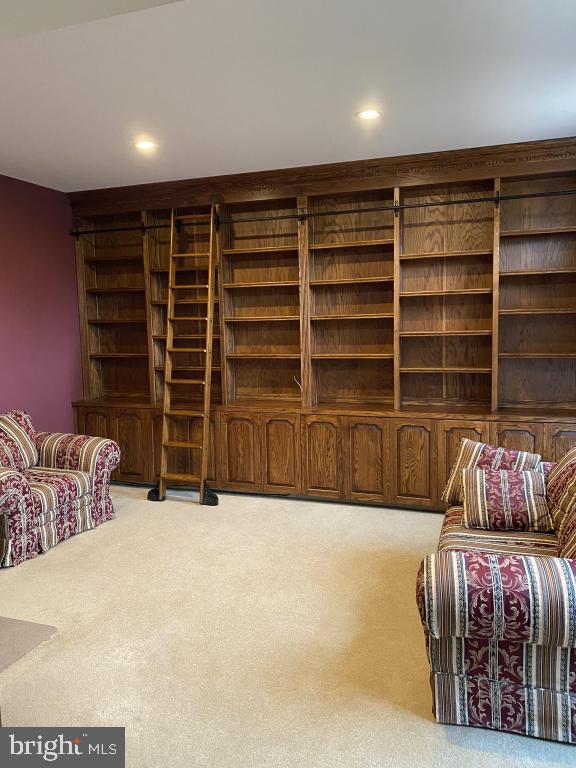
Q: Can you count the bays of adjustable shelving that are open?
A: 6